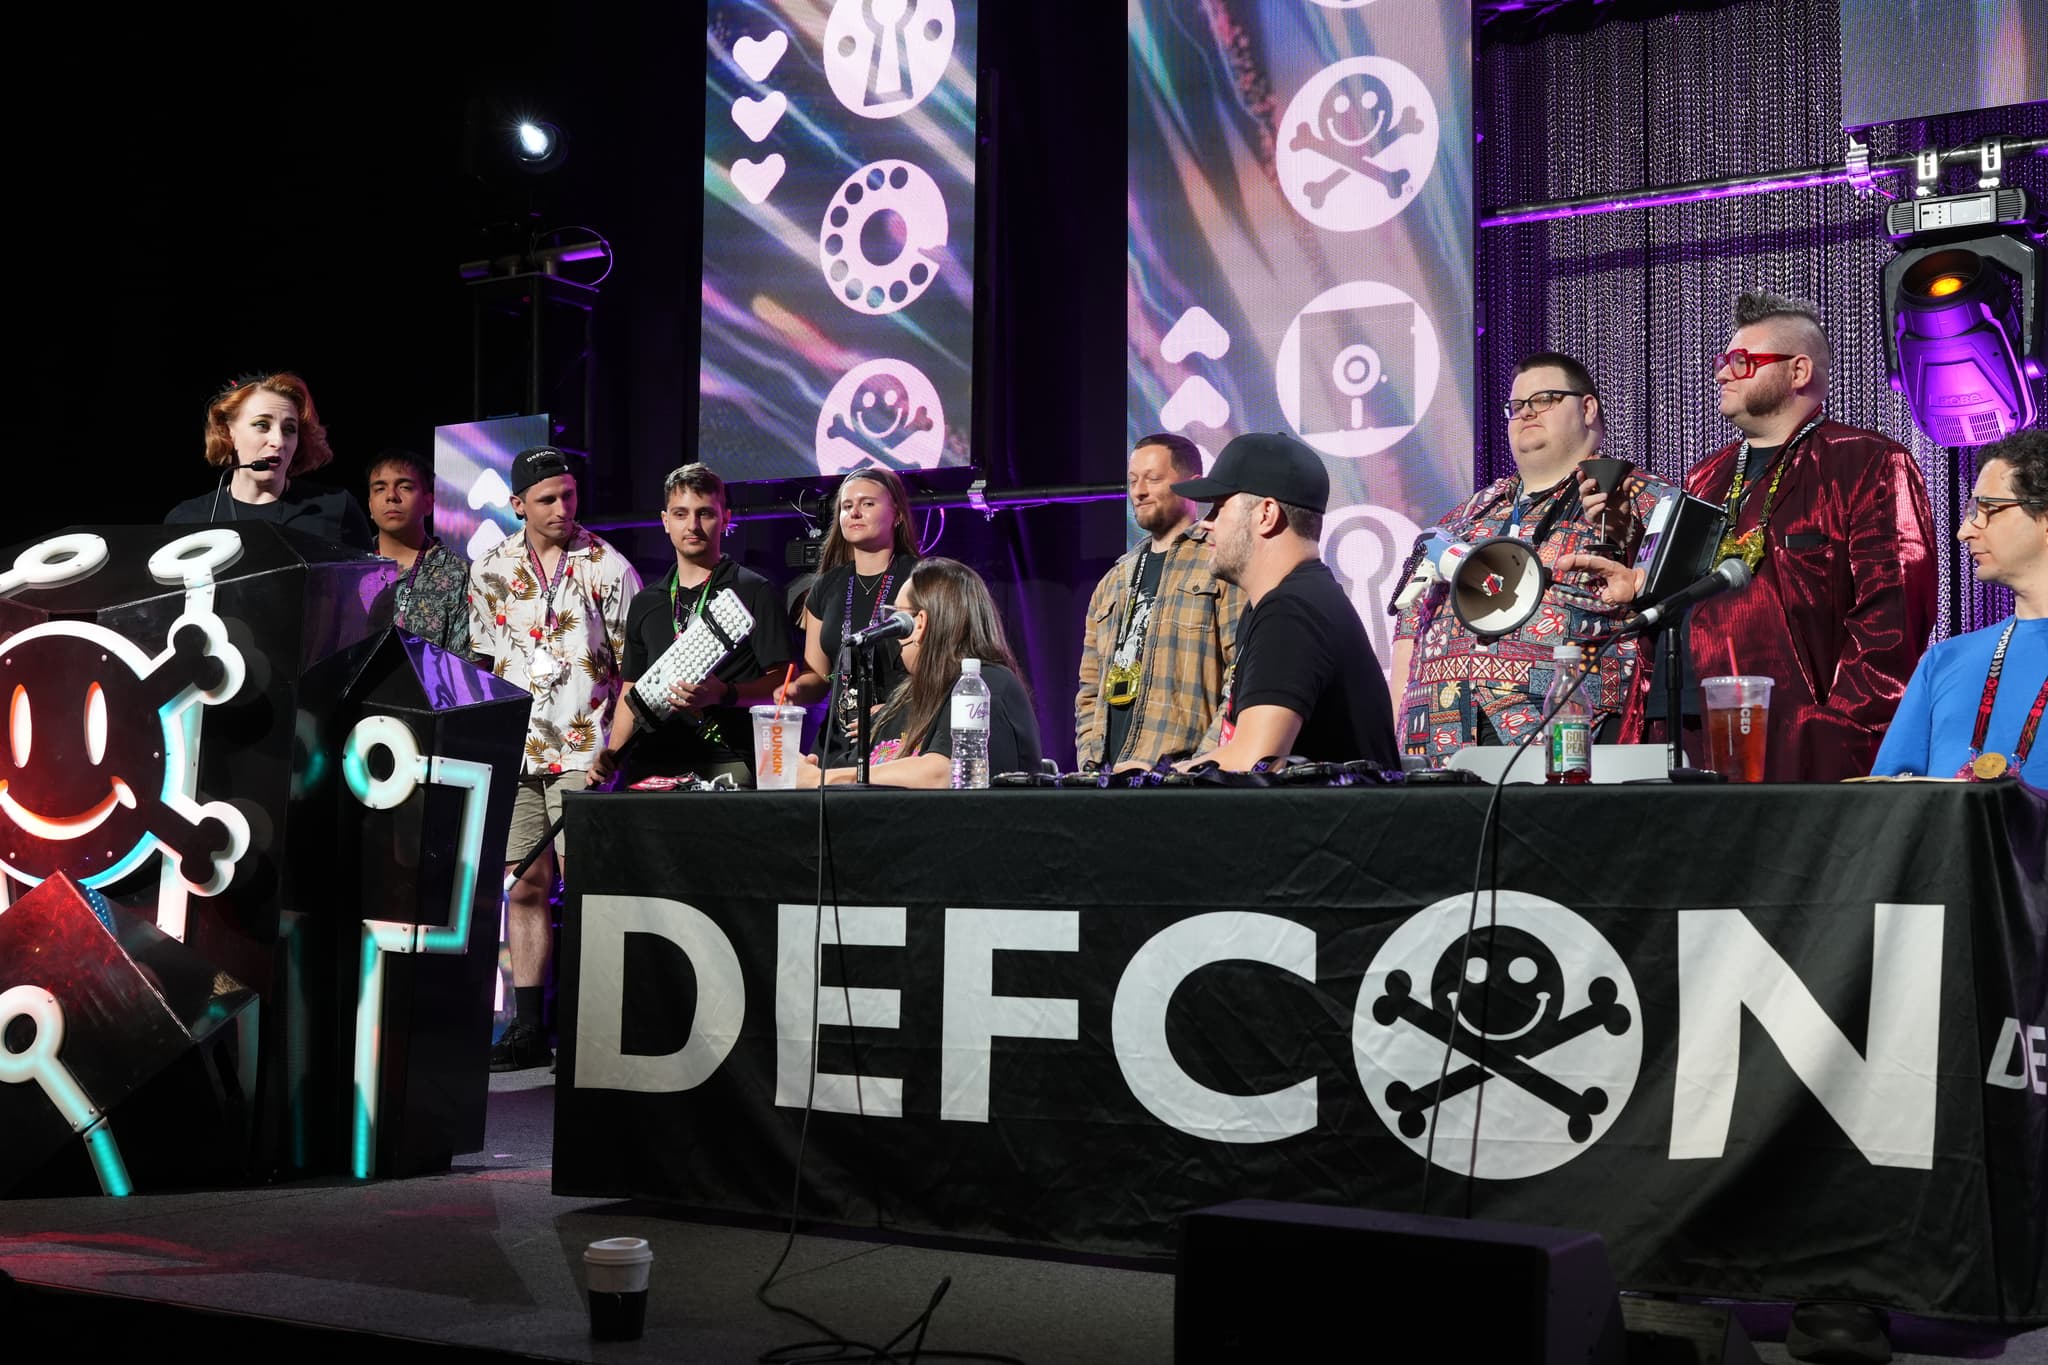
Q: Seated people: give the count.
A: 3